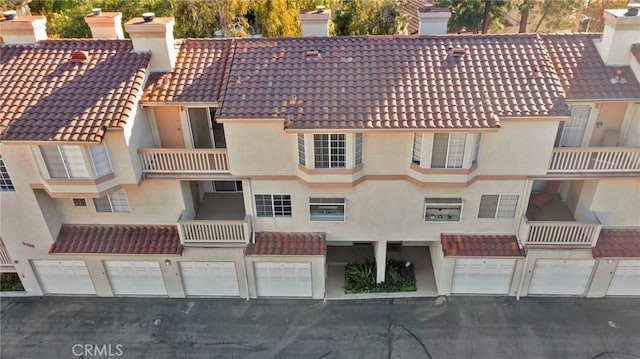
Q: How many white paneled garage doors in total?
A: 7